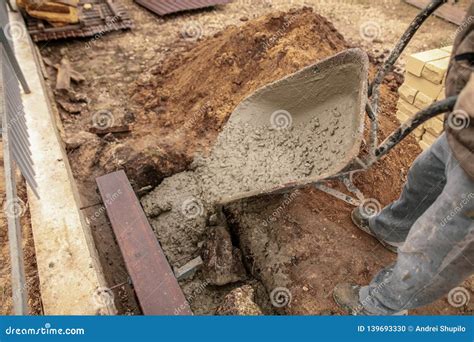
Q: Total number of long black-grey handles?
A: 2